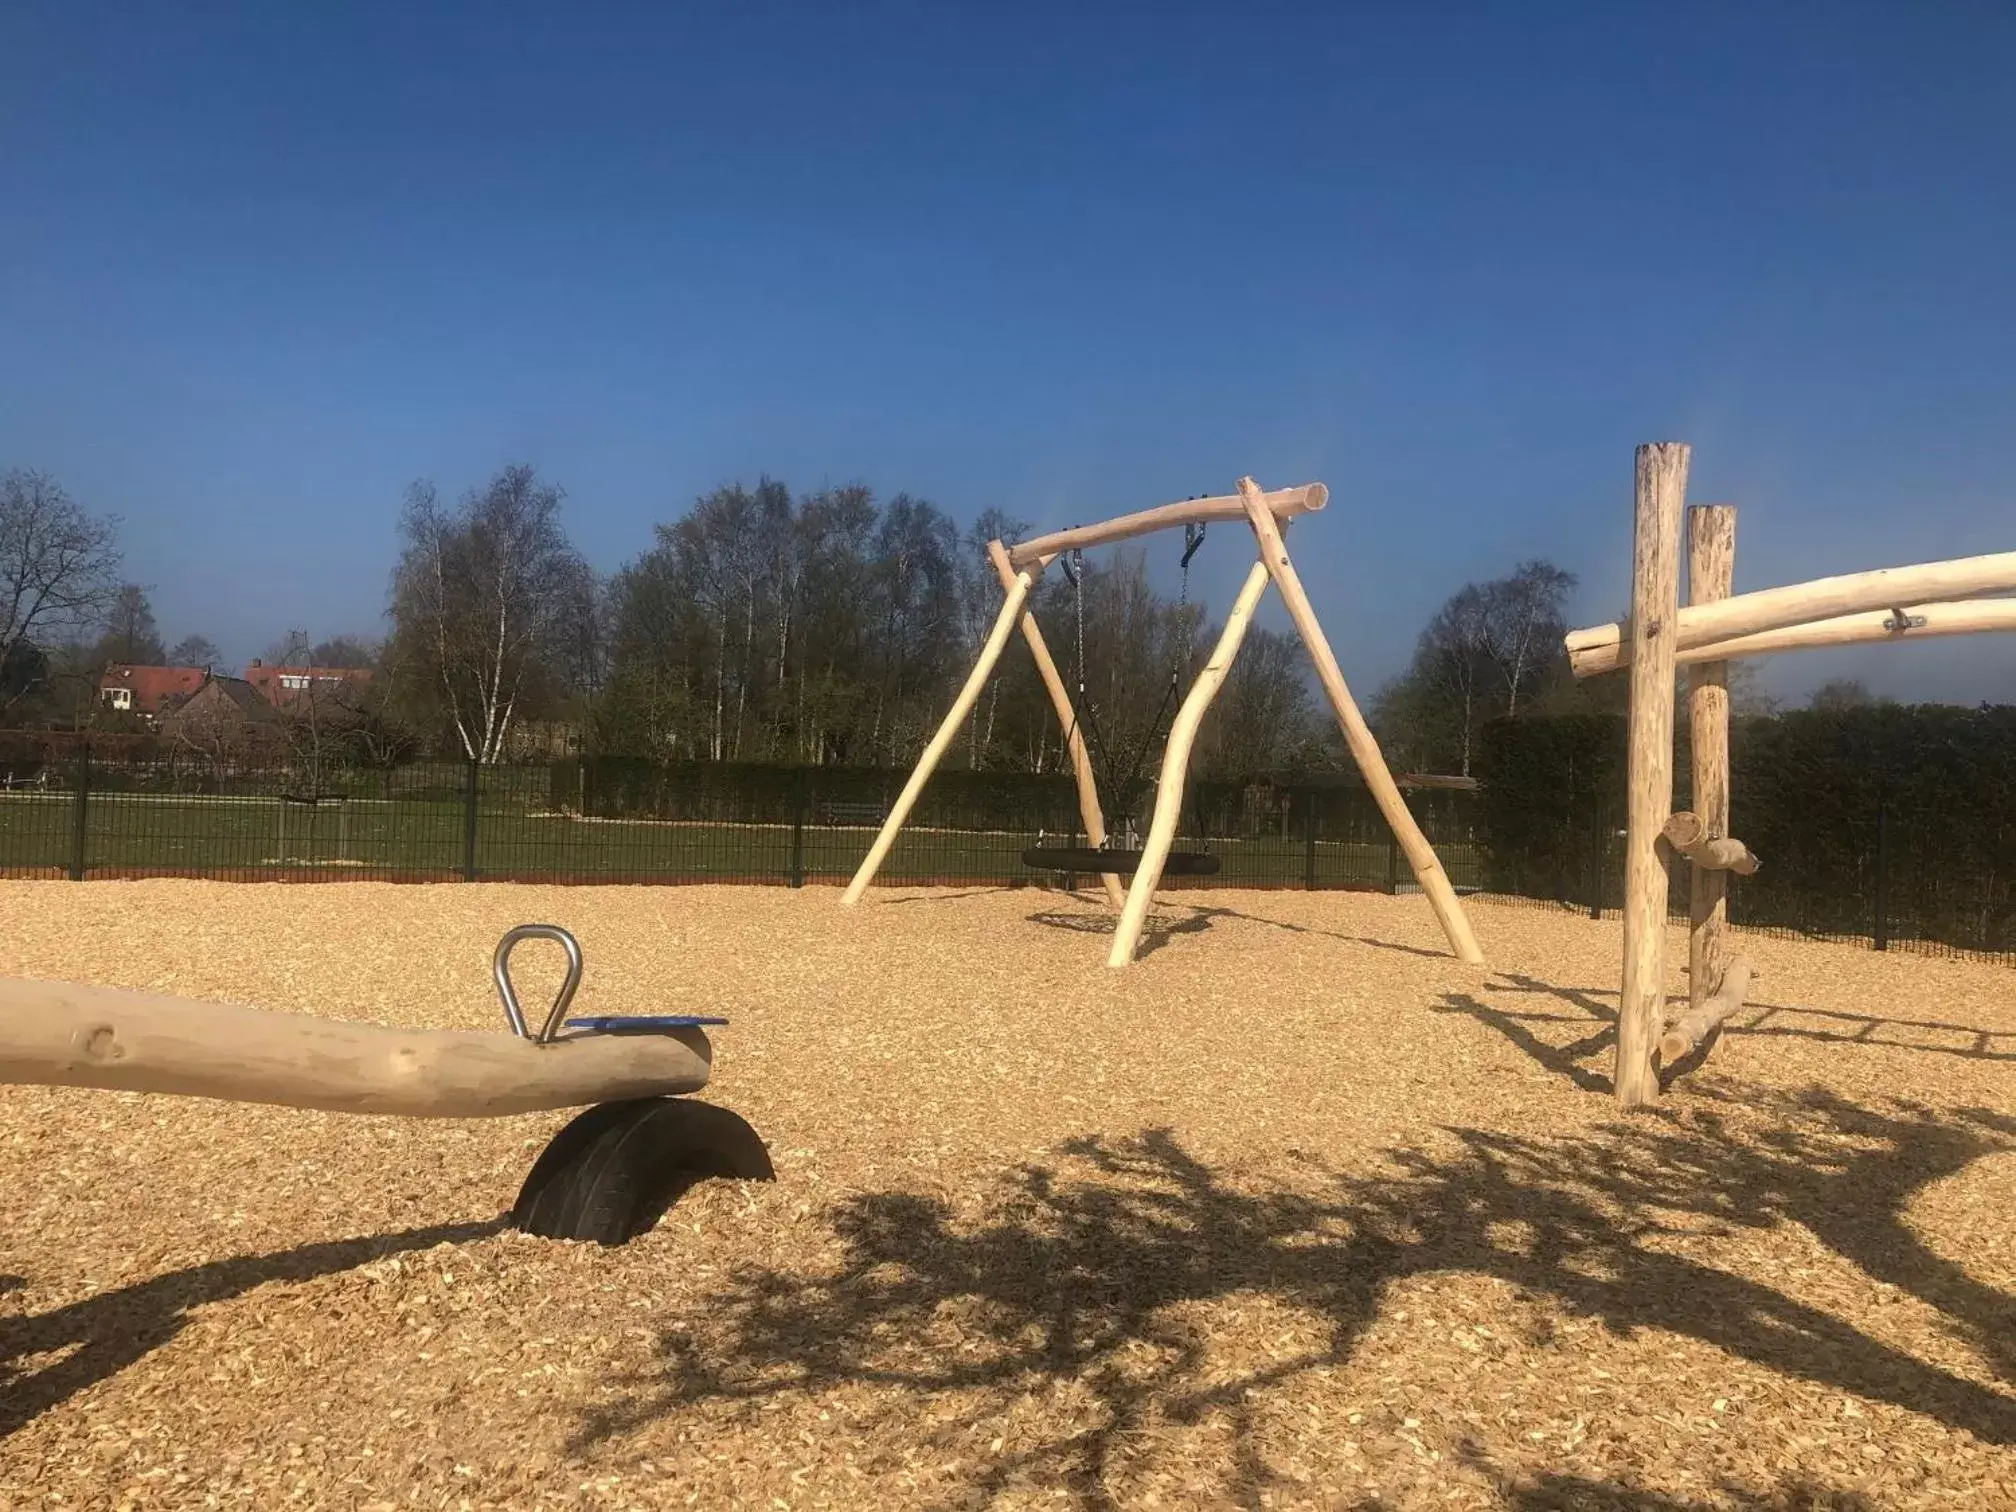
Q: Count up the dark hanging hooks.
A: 2